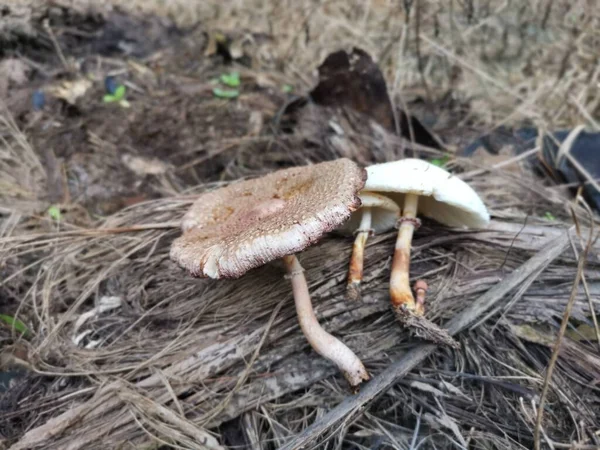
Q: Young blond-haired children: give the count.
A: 0